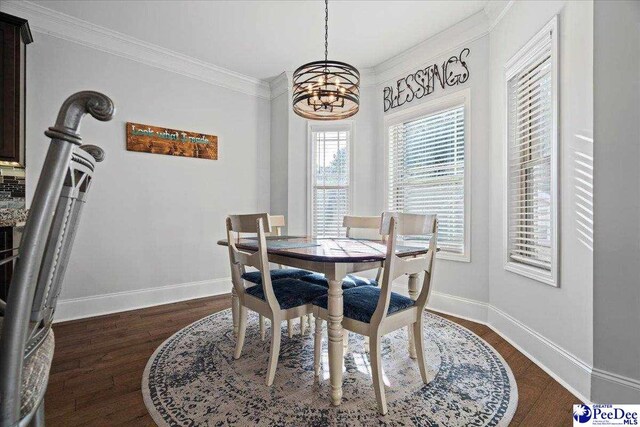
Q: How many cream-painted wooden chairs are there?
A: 4